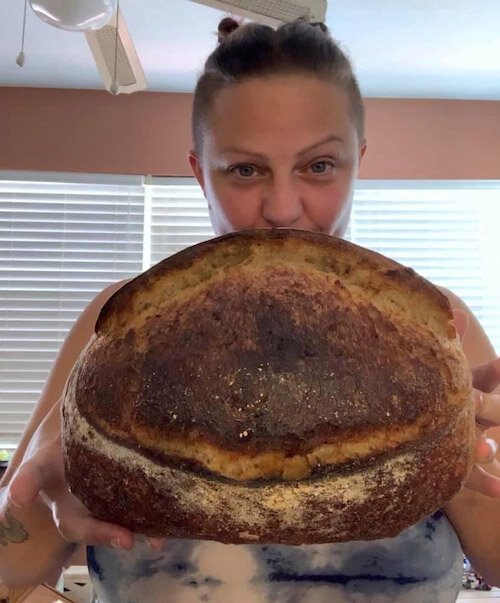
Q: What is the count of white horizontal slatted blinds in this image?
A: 3